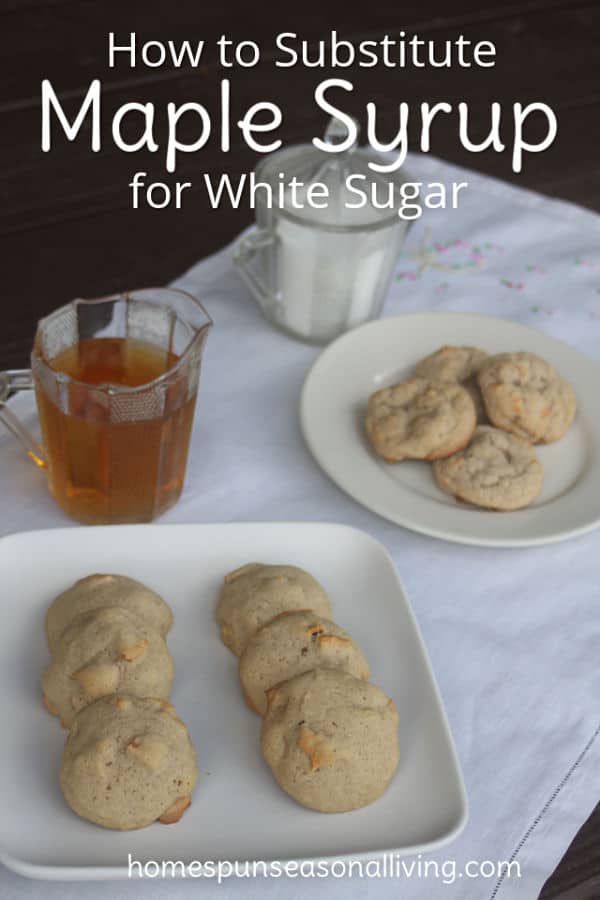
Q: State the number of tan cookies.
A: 10